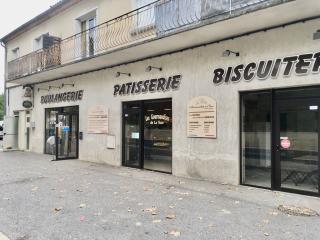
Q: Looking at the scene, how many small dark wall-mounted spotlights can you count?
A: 6